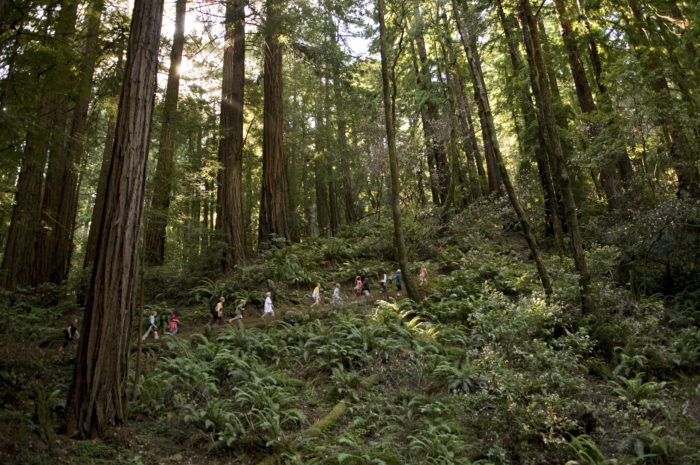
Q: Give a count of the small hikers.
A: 13